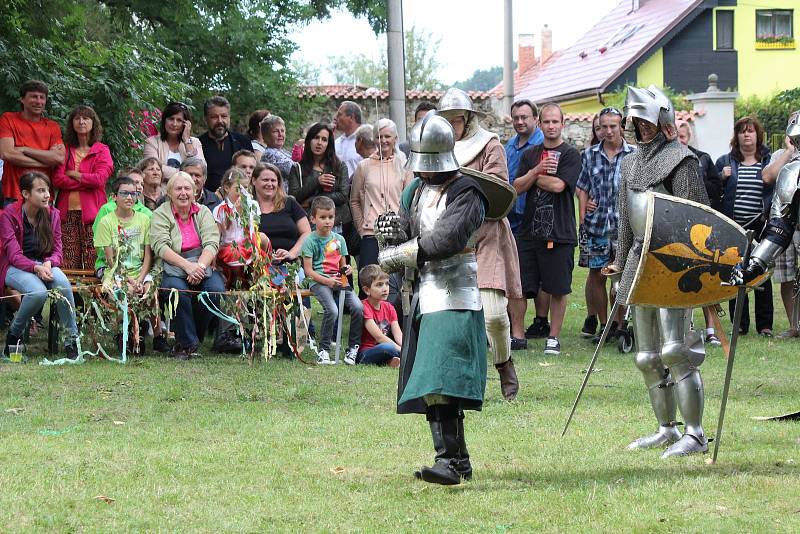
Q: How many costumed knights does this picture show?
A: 4